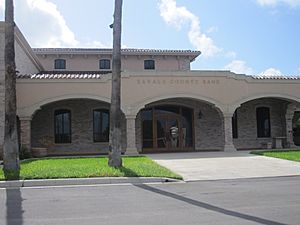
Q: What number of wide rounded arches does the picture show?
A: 3